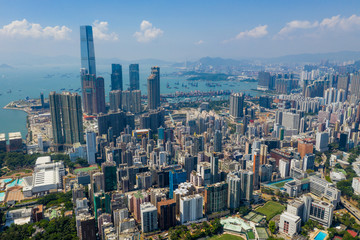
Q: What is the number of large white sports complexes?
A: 1